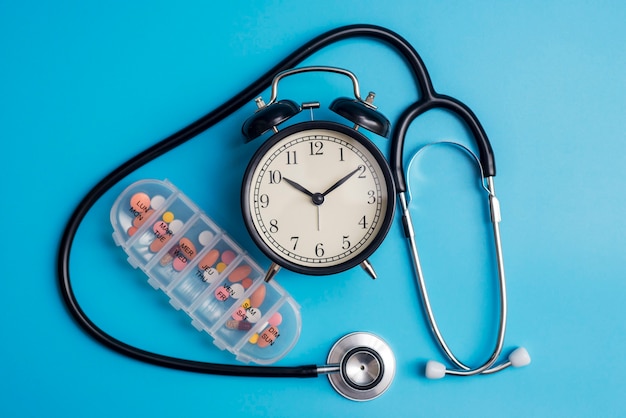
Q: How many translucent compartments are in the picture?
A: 7